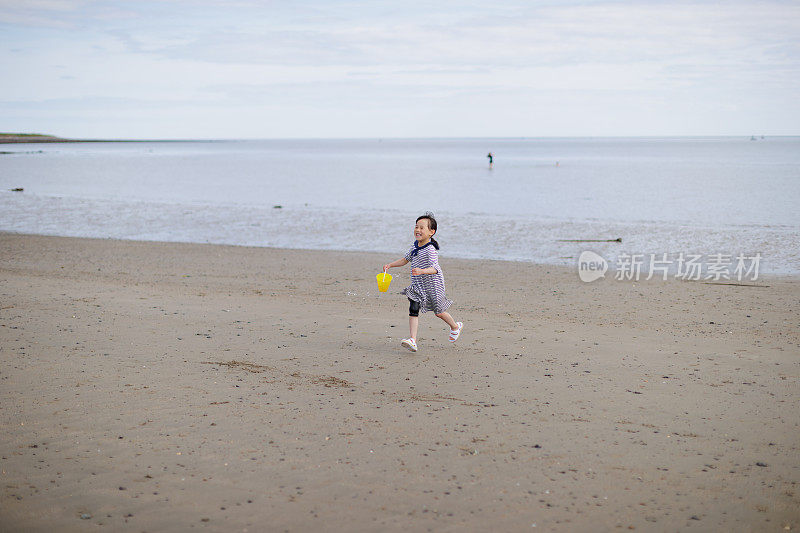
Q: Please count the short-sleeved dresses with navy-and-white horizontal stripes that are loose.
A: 1